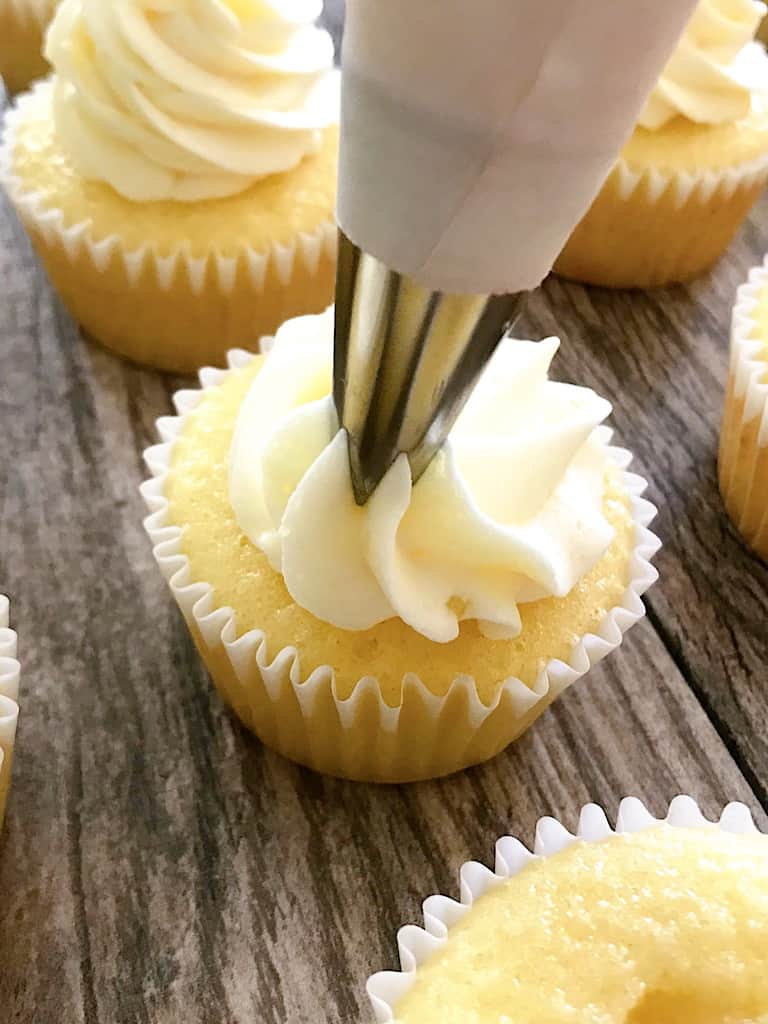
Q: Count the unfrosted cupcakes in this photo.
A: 1